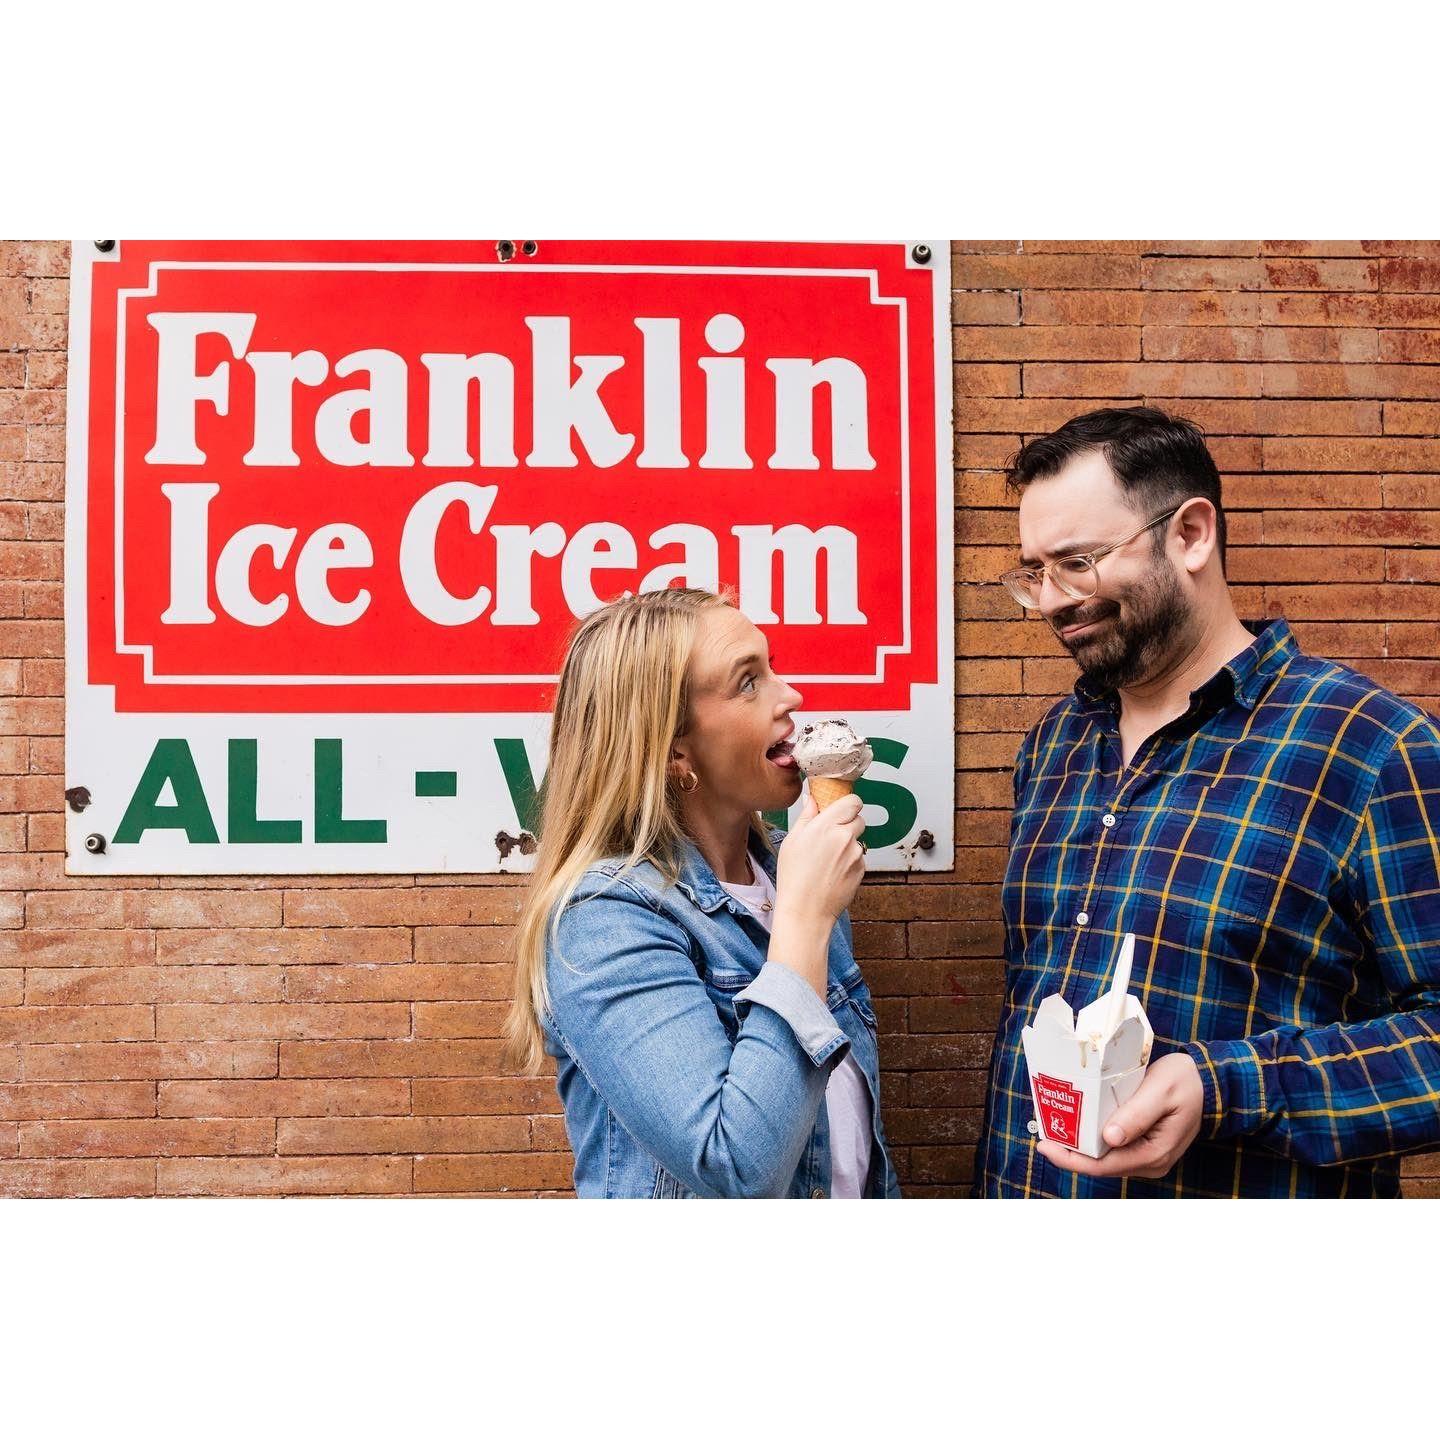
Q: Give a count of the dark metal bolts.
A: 4